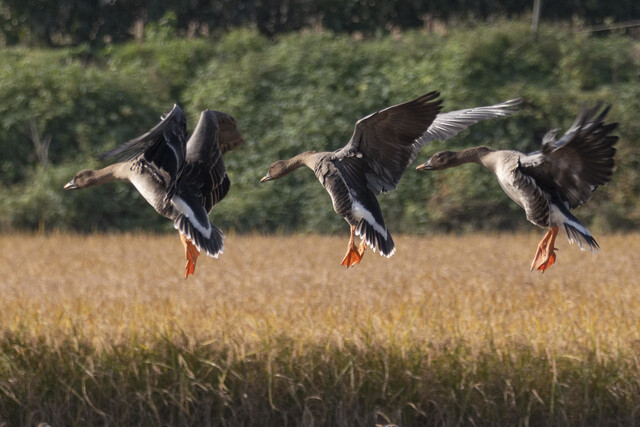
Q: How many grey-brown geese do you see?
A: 3